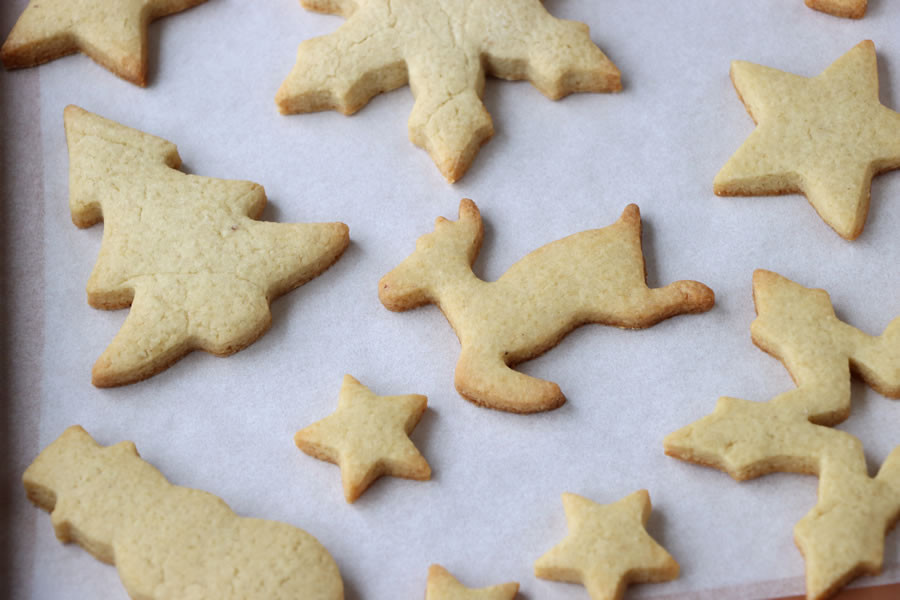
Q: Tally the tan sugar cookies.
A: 11